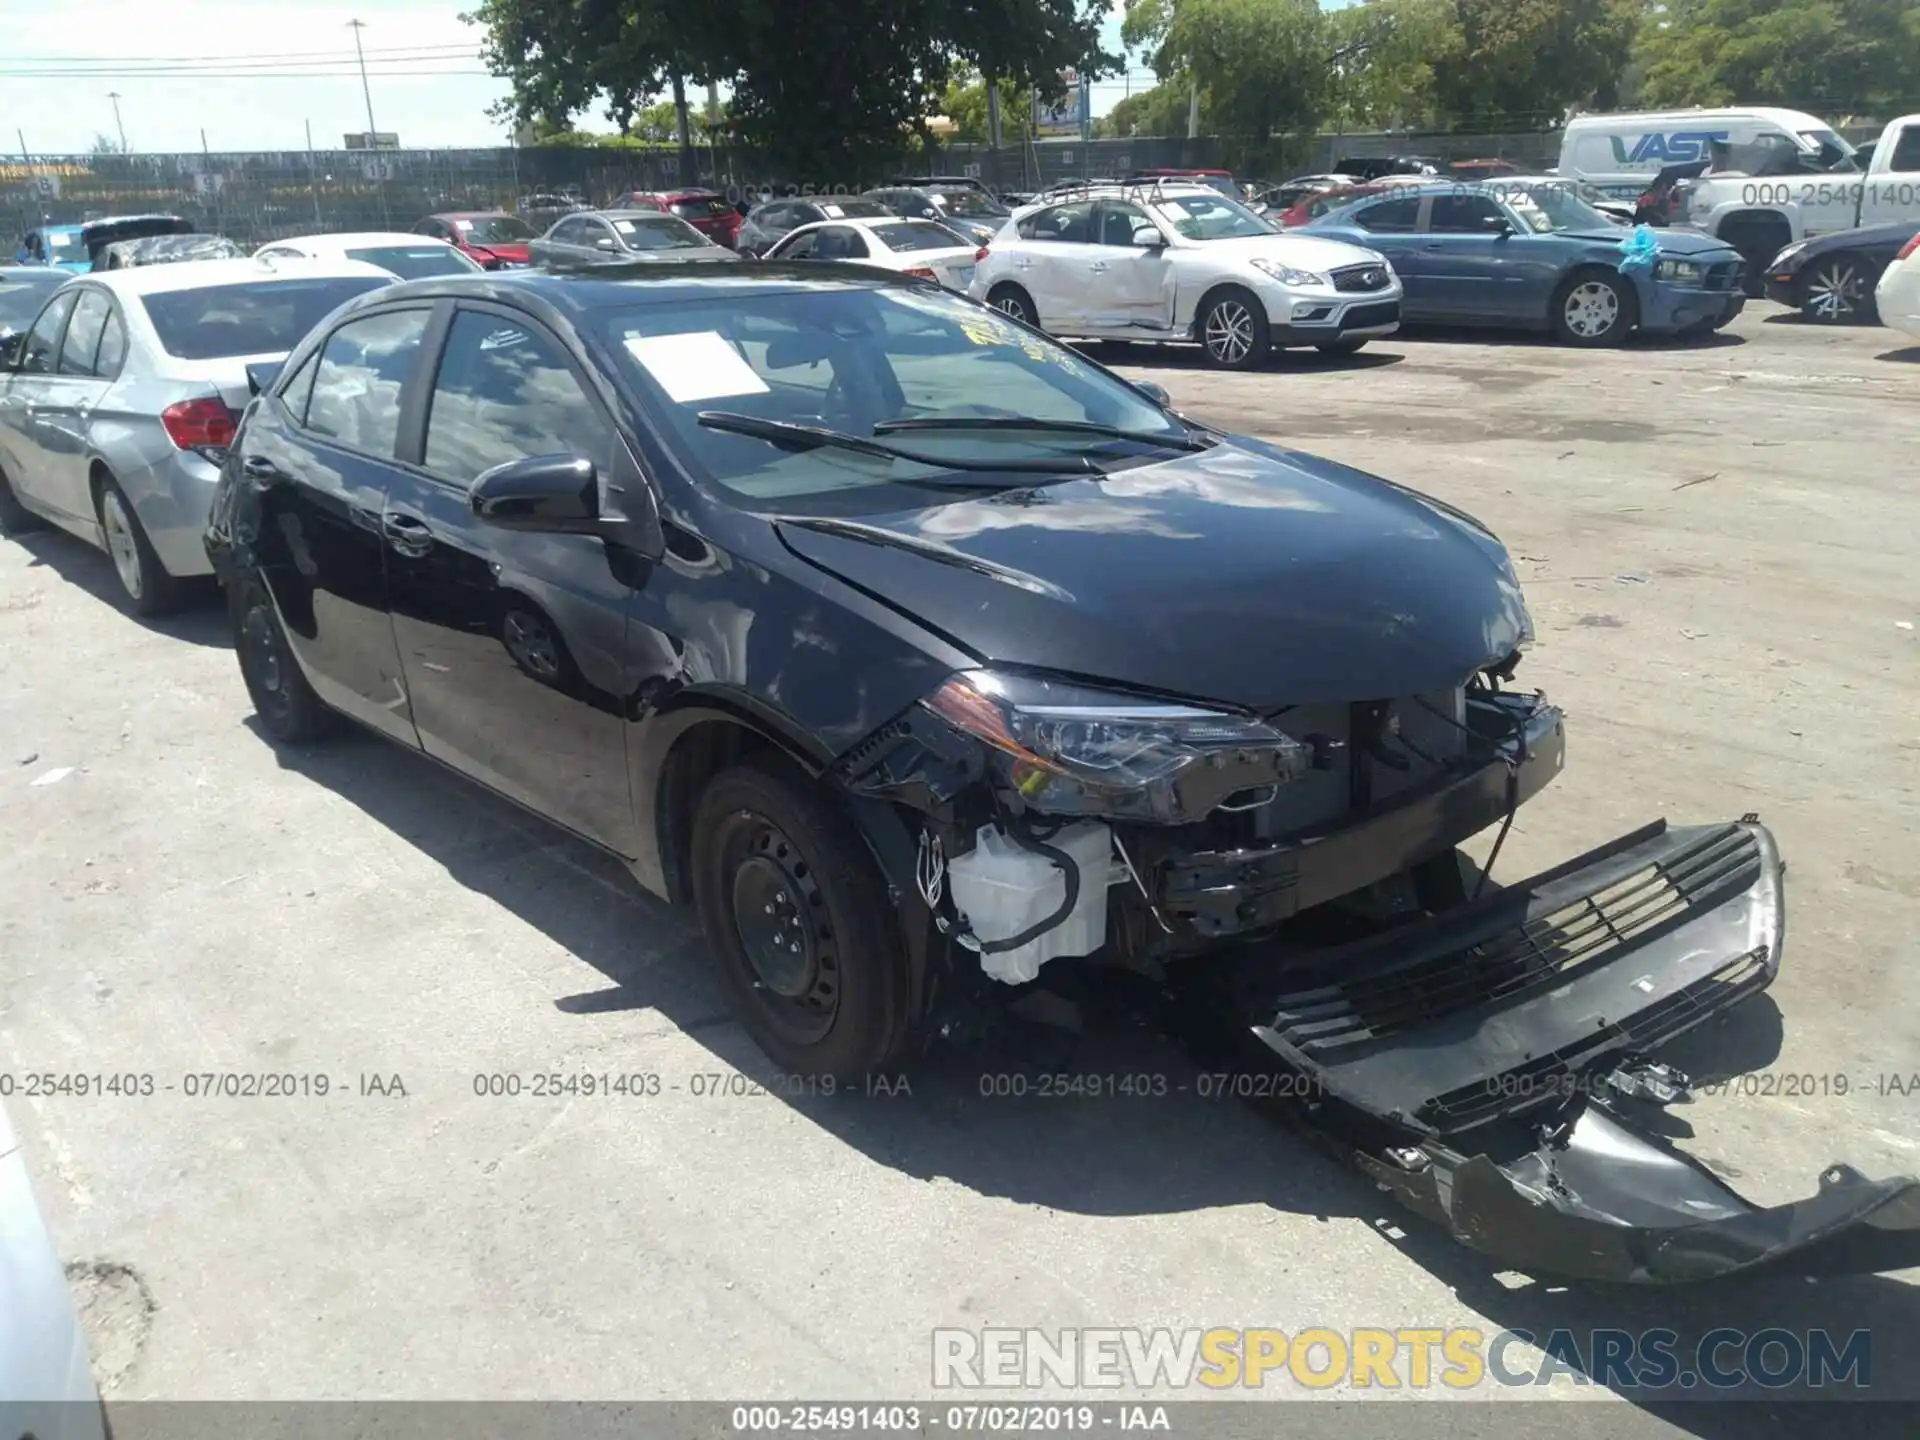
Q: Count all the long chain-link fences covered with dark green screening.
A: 1